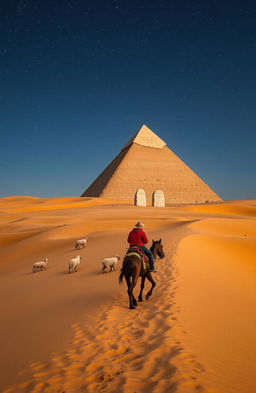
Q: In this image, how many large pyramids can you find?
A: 1